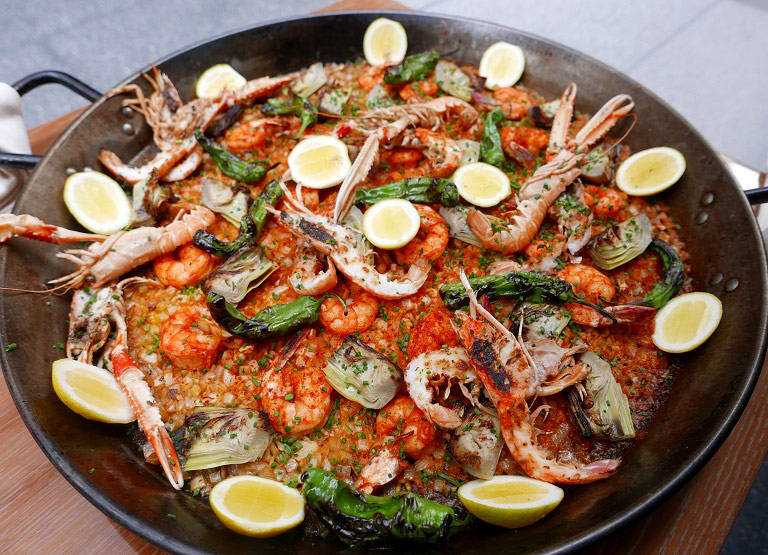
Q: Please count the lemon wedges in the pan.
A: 12